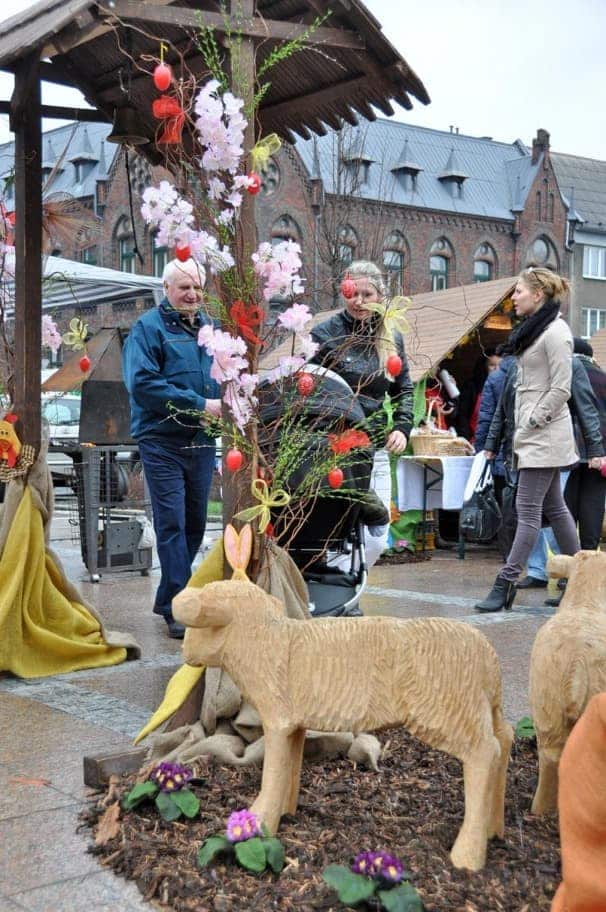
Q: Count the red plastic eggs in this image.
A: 9